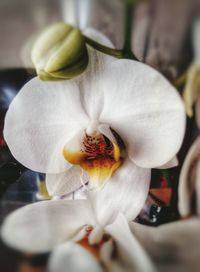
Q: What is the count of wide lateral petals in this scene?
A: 2